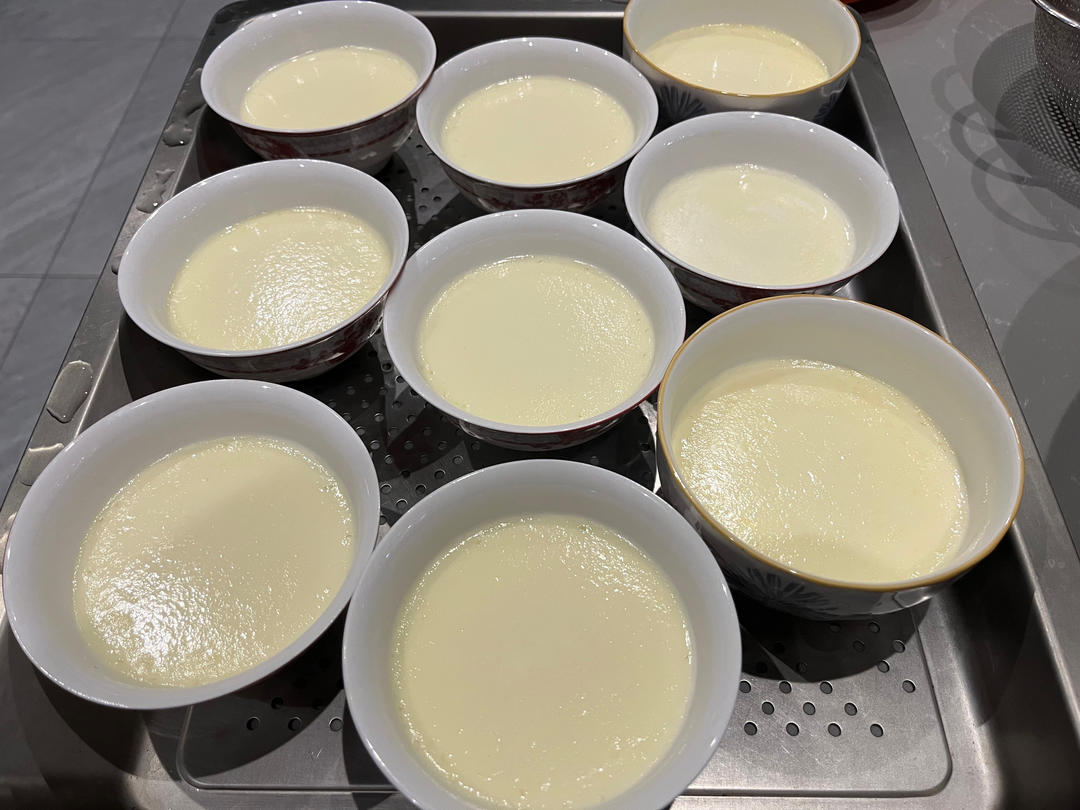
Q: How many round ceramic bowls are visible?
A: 9